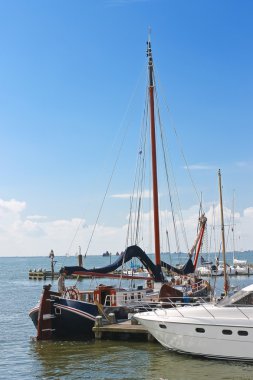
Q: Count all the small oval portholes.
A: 4